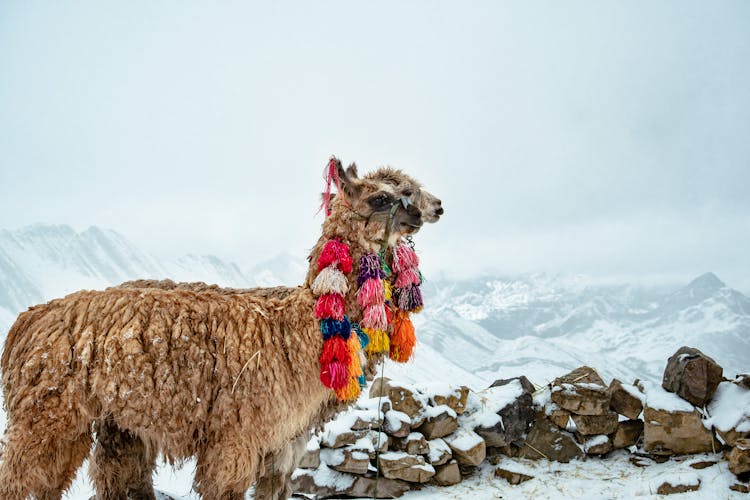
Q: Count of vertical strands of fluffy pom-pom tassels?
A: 3